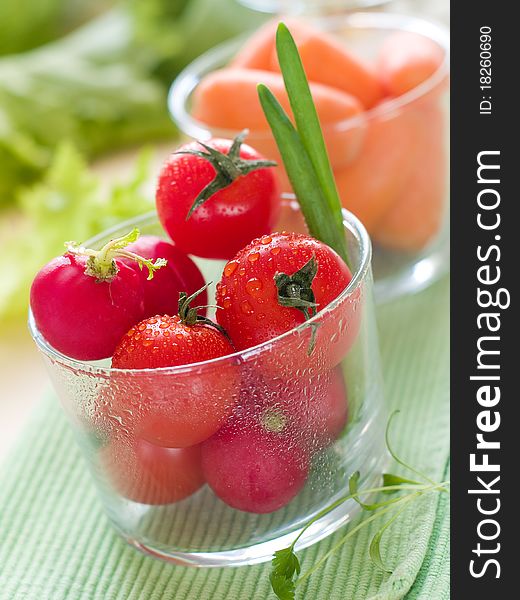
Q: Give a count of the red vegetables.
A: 8